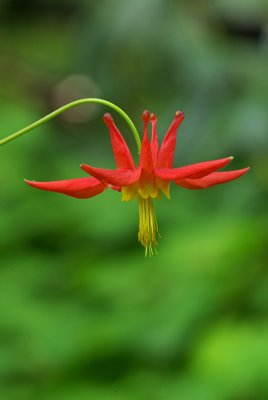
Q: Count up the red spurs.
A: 4